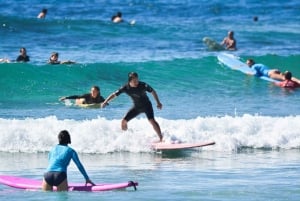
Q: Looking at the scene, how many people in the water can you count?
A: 11